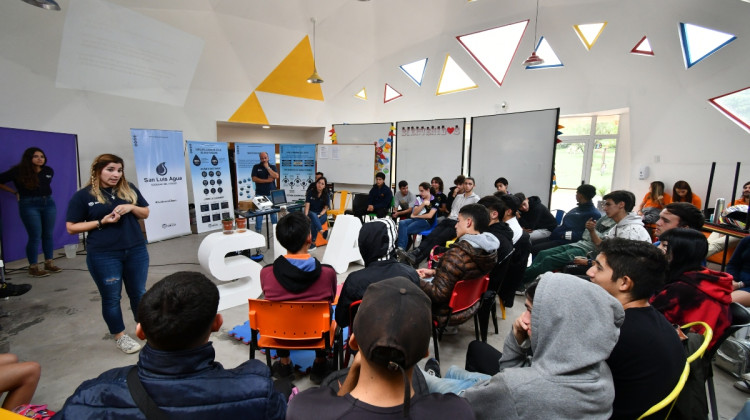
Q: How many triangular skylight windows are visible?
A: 10